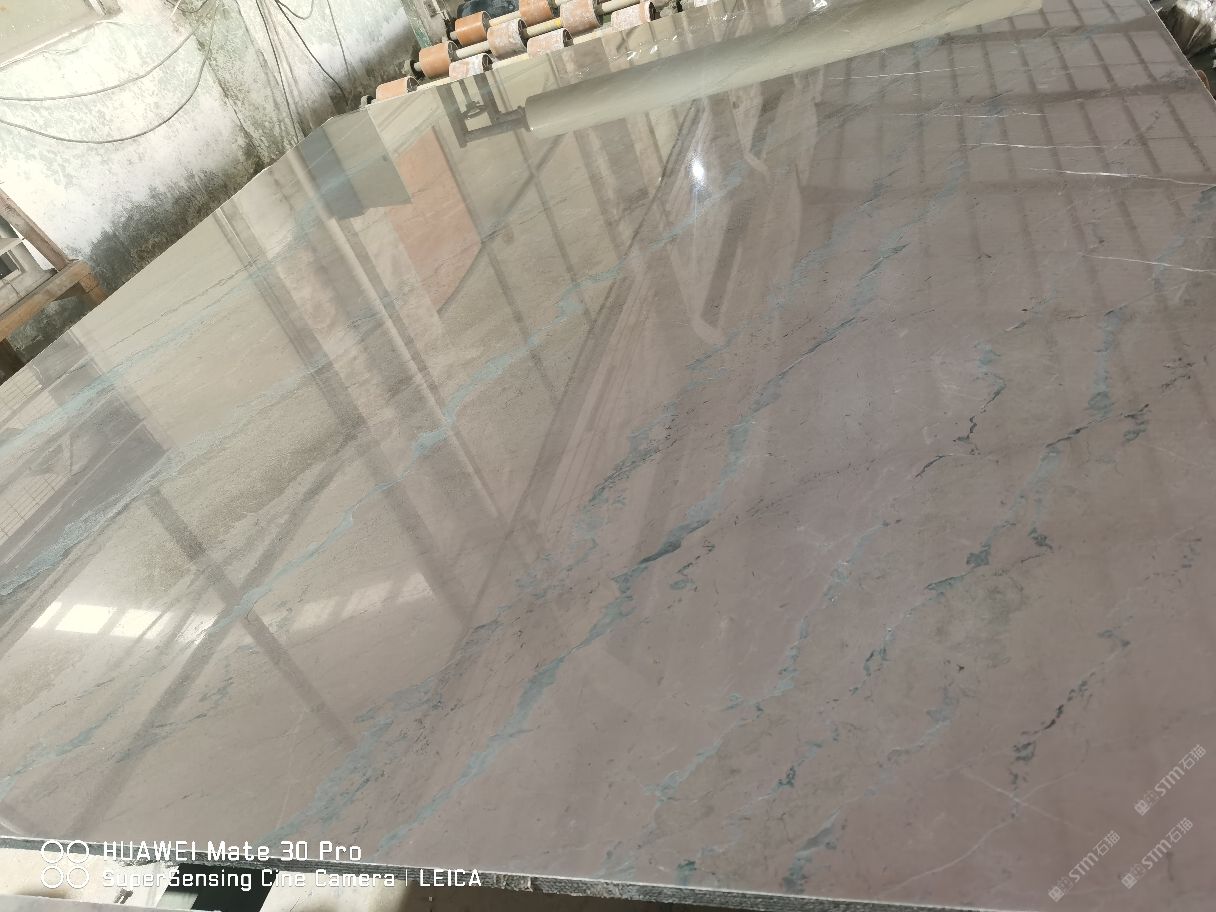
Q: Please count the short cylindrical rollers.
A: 9